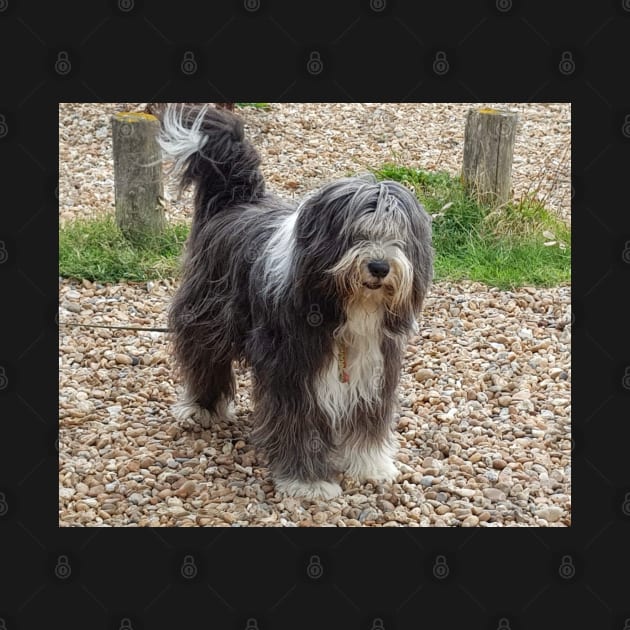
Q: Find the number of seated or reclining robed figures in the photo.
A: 0